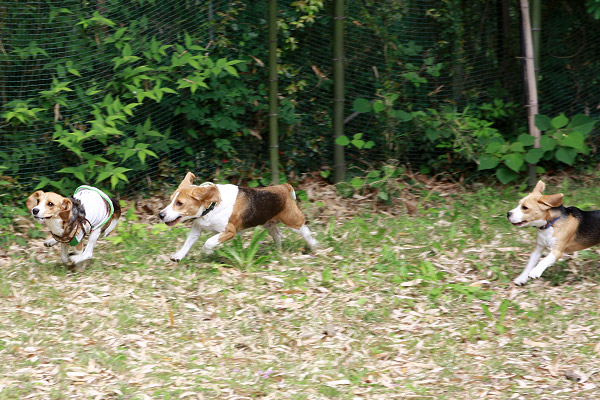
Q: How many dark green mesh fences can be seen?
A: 1